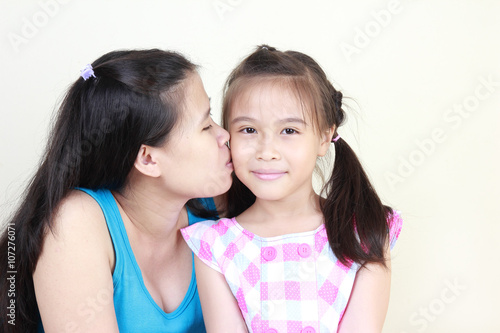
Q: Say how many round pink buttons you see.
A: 4